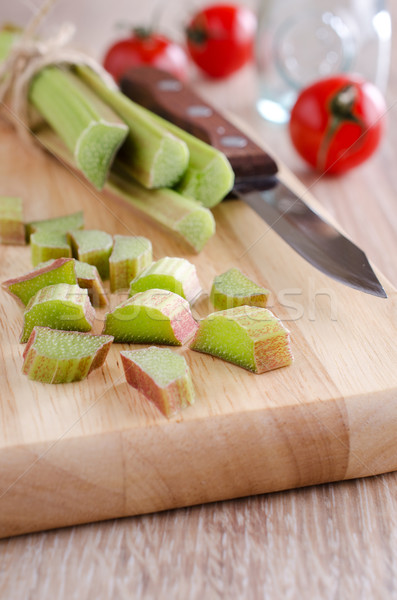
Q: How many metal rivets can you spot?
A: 3